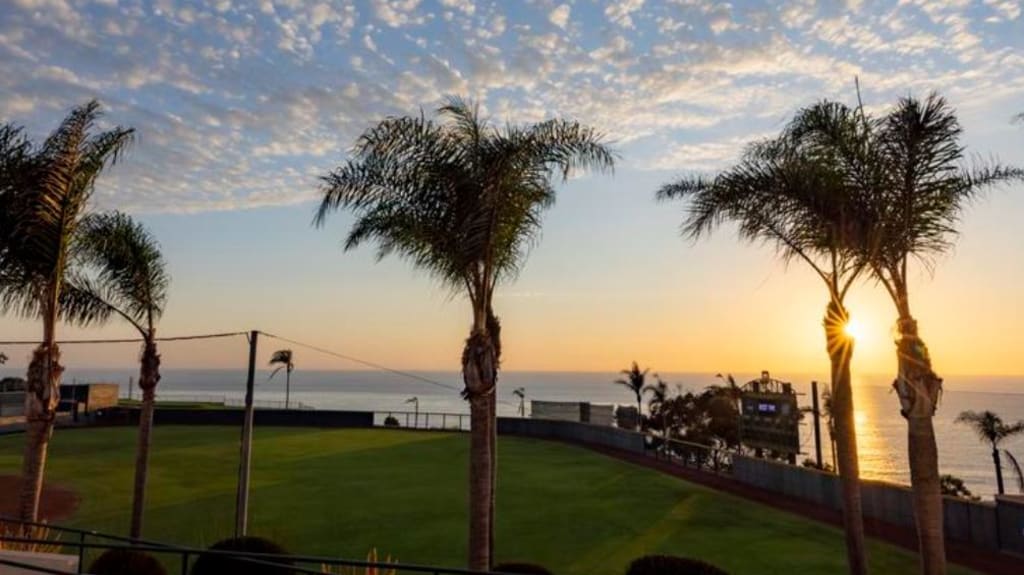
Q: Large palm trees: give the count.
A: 5